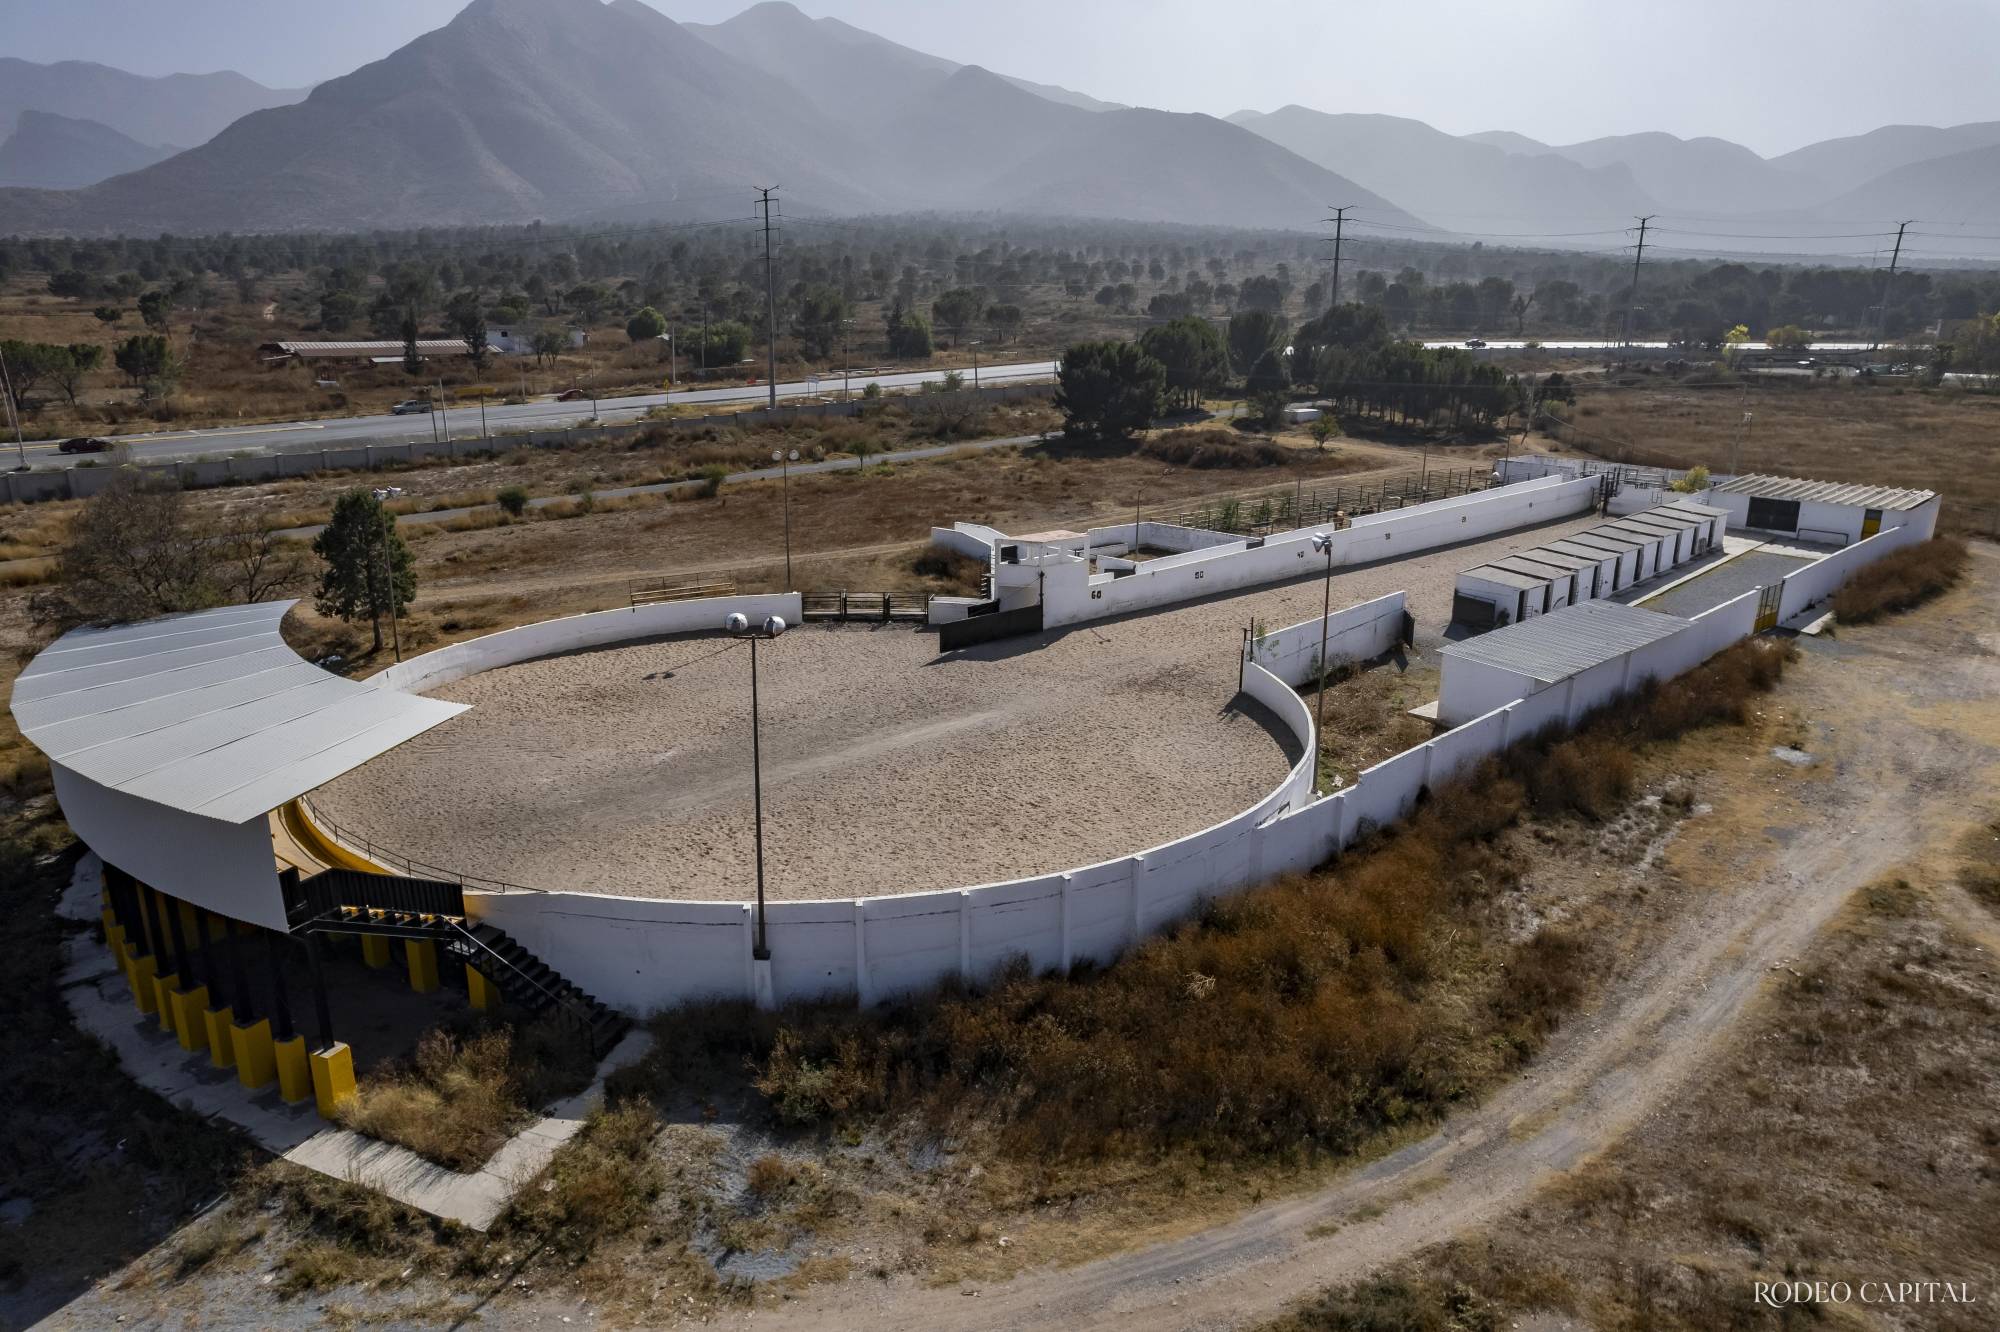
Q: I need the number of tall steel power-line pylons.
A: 4